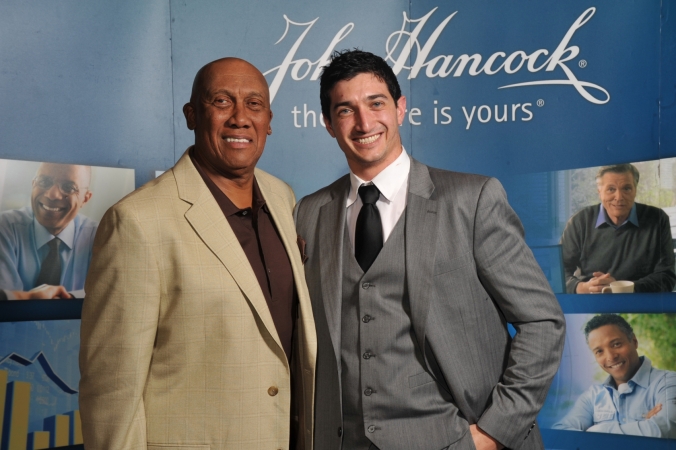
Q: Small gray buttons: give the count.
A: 5